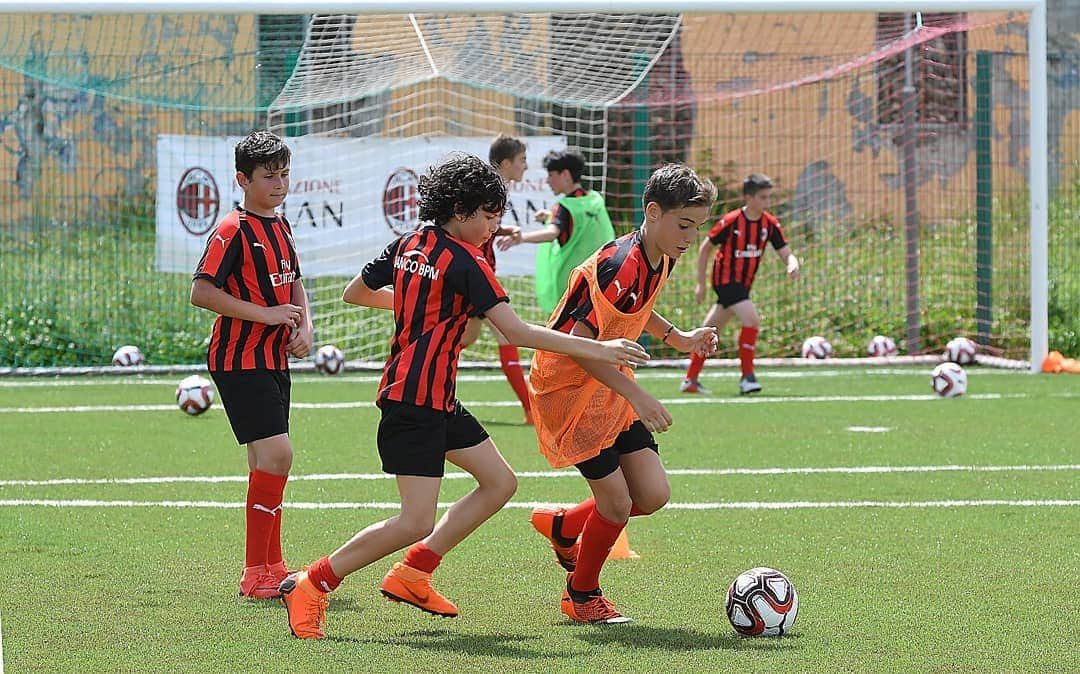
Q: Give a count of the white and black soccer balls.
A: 8